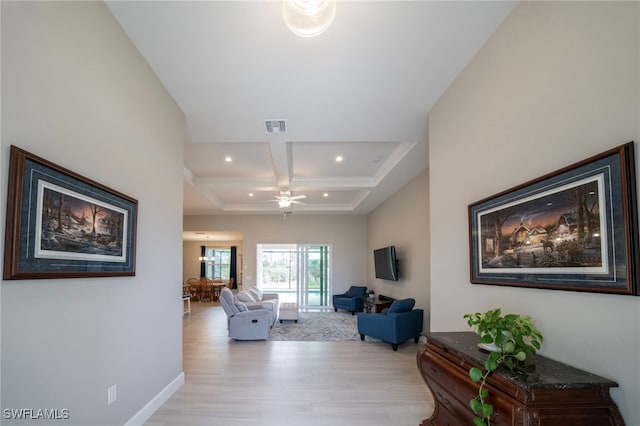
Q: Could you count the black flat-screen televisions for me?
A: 1